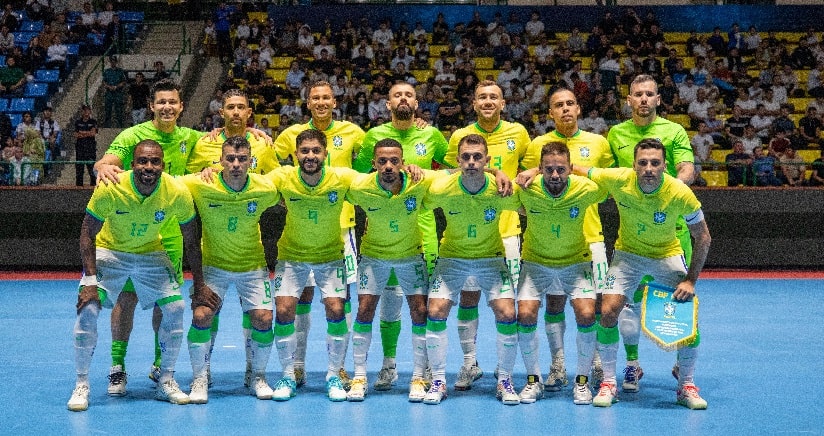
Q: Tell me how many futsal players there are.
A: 14